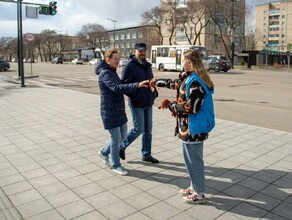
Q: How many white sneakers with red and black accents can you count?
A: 2